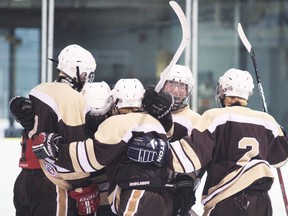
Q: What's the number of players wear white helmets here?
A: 5